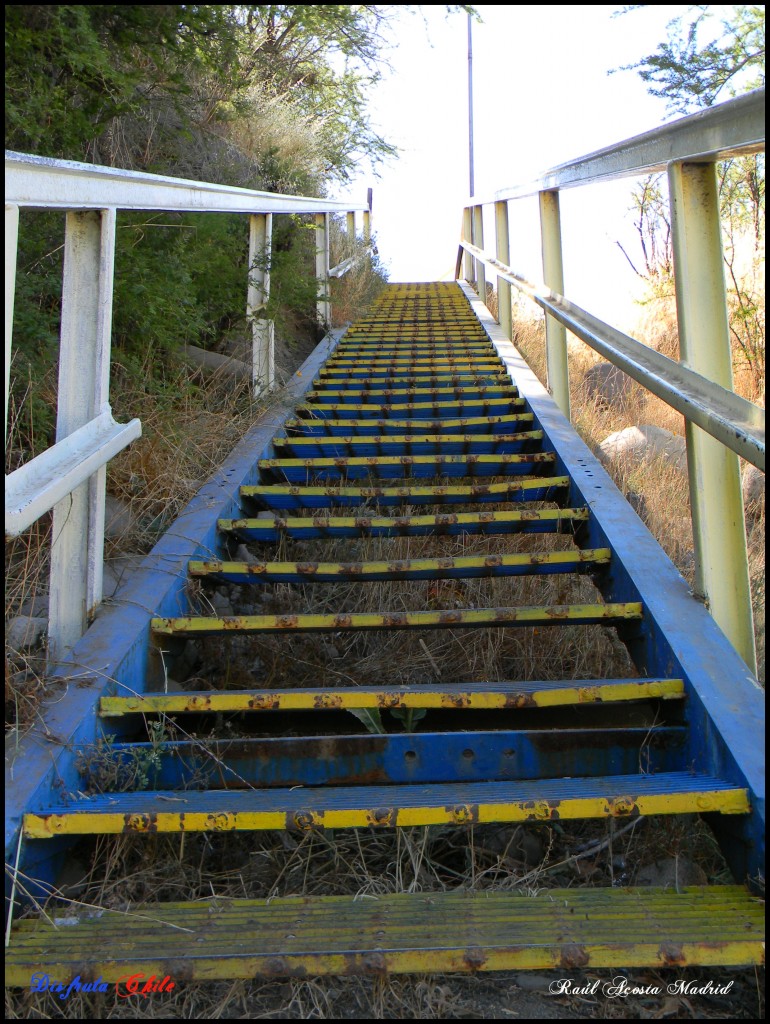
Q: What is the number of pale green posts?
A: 5